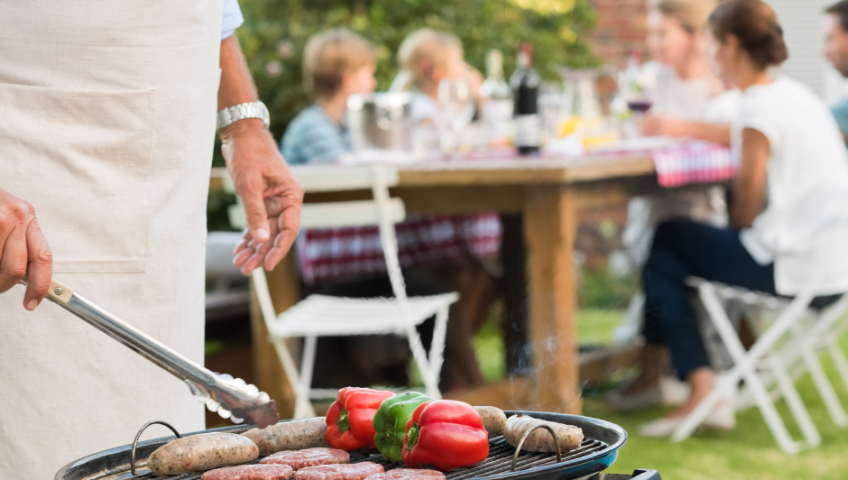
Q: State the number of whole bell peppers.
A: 3